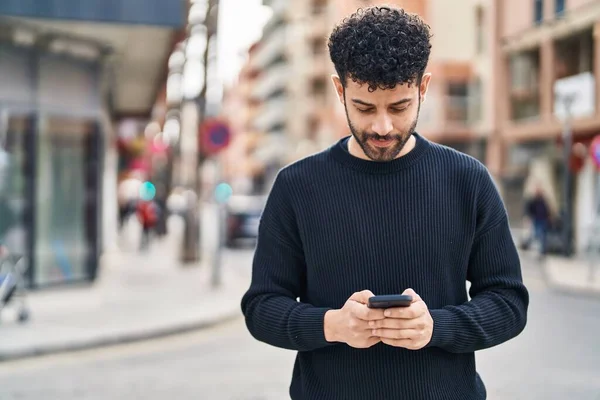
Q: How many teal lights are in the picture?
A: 2